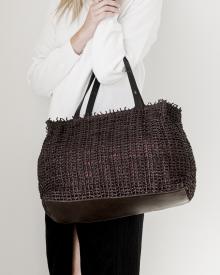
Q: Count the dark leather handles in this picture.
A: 2